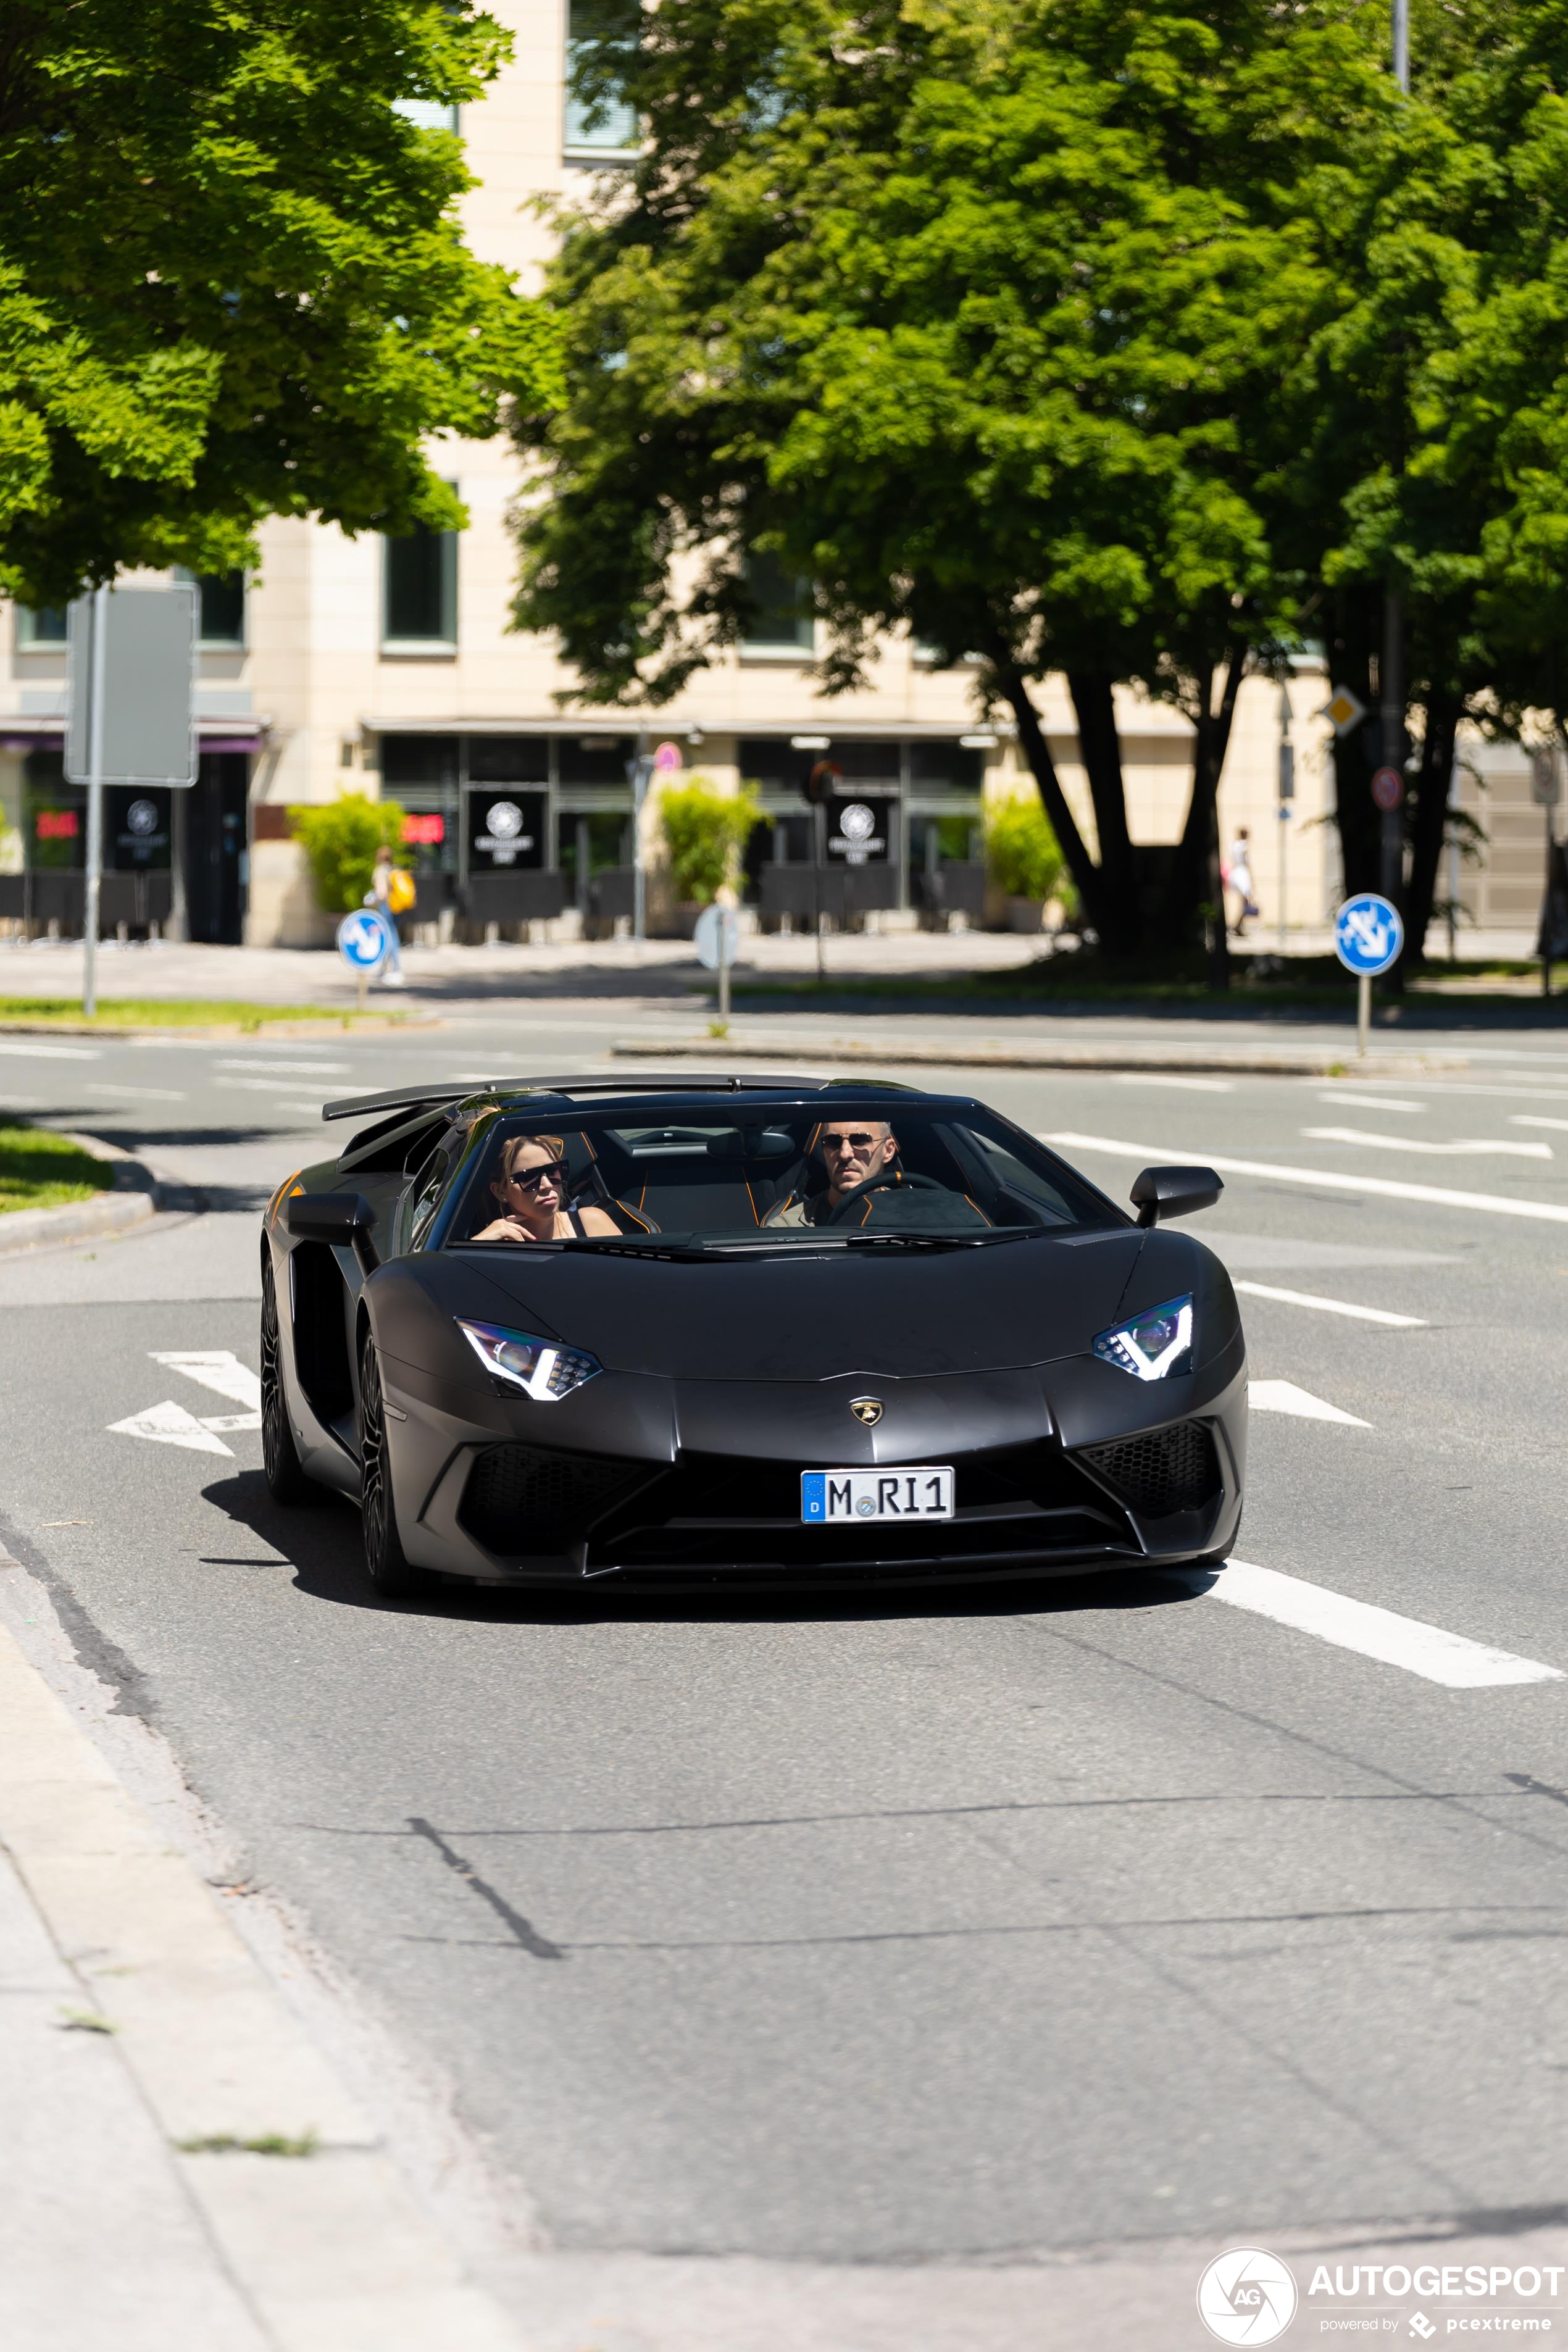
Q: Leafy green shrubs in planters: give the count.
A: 3